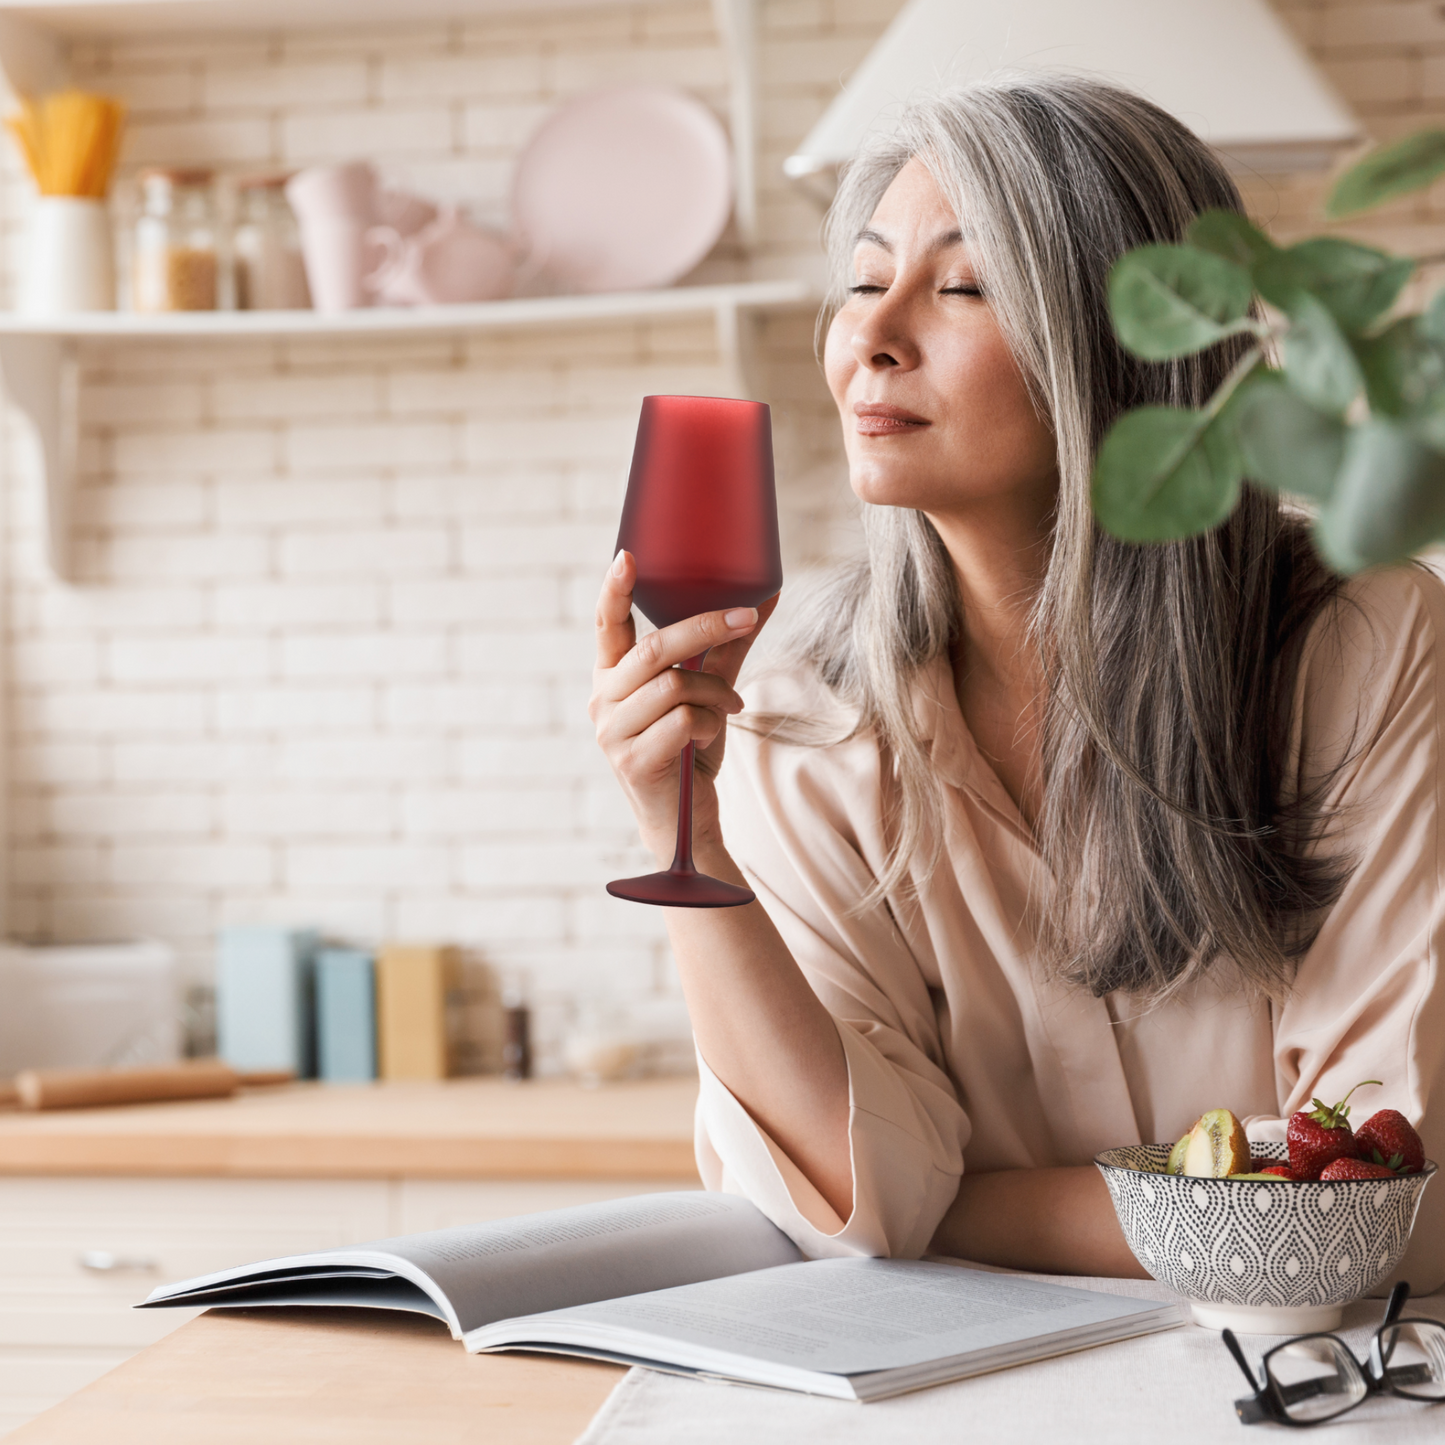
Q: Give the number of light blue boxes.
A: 2